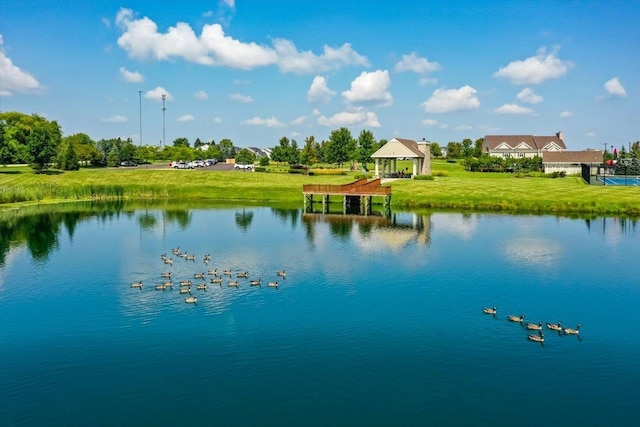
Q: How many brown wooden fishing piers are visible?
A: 1